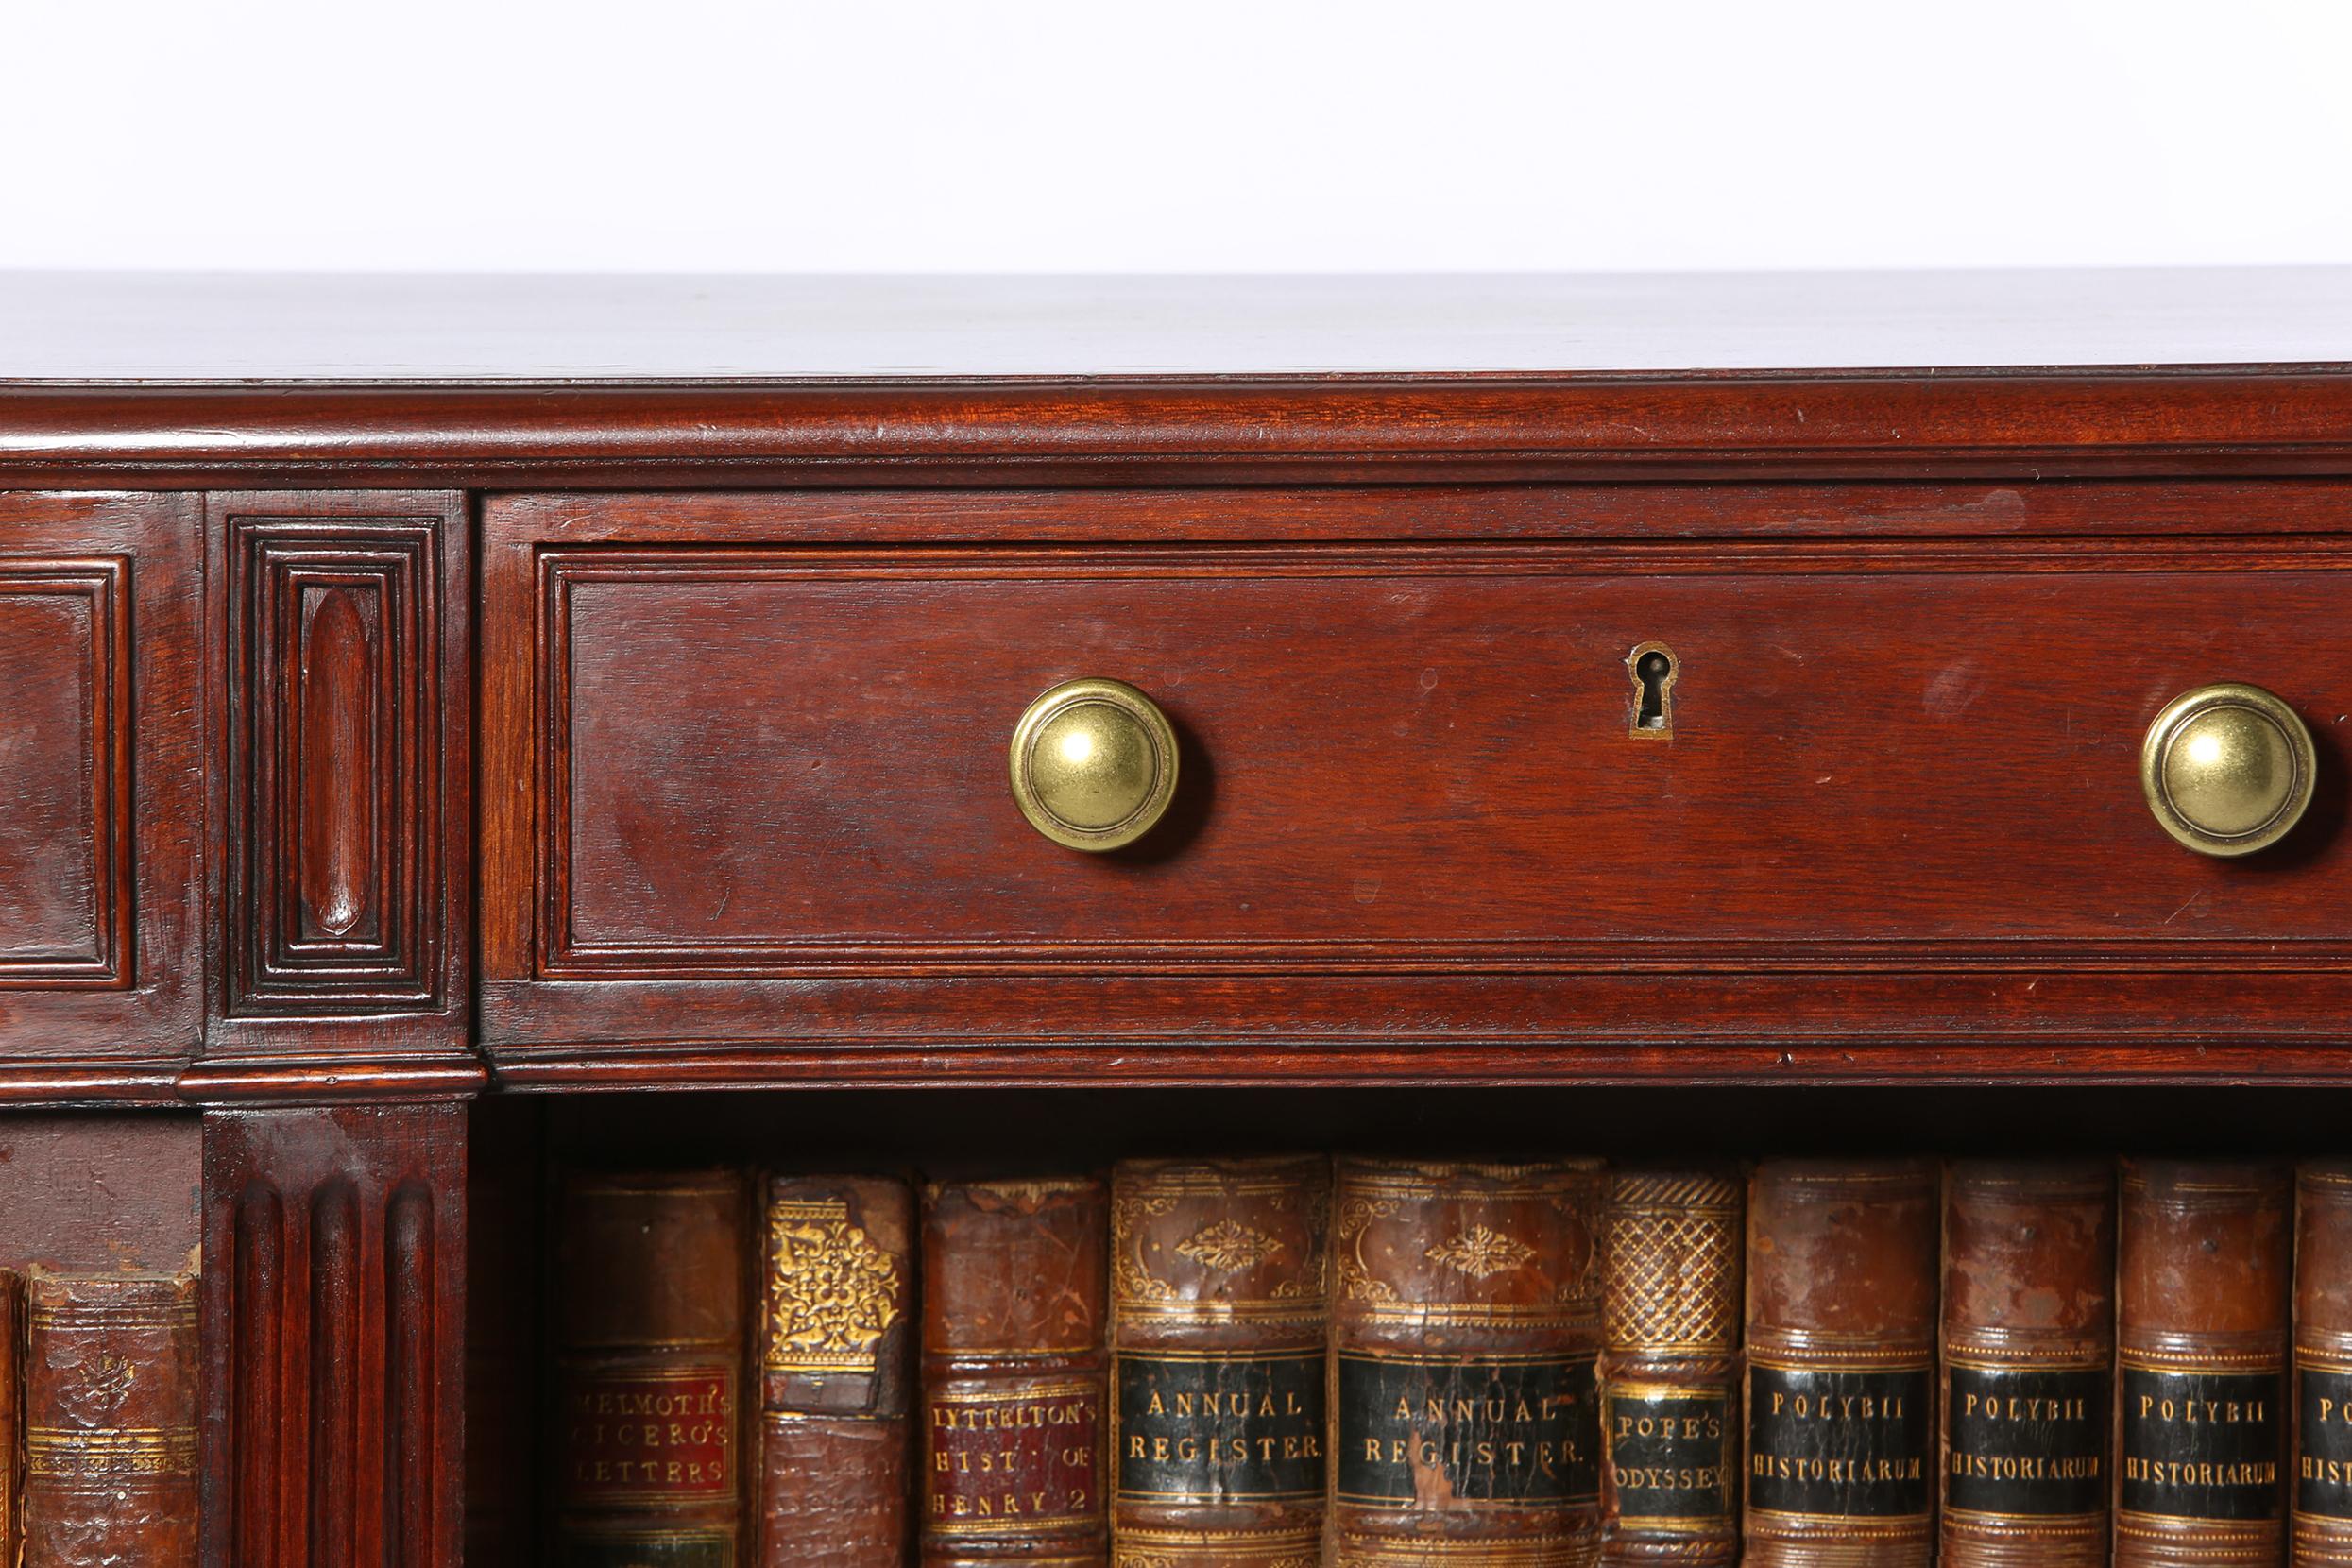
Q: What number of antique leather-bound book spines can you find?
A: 12